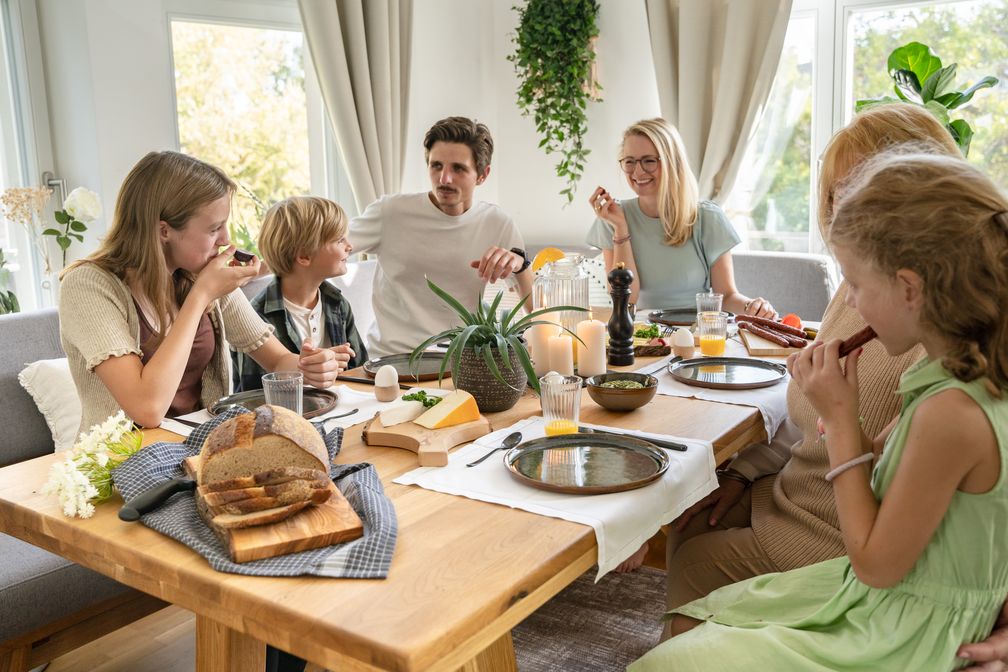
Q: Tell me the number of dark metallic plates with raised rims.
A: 5